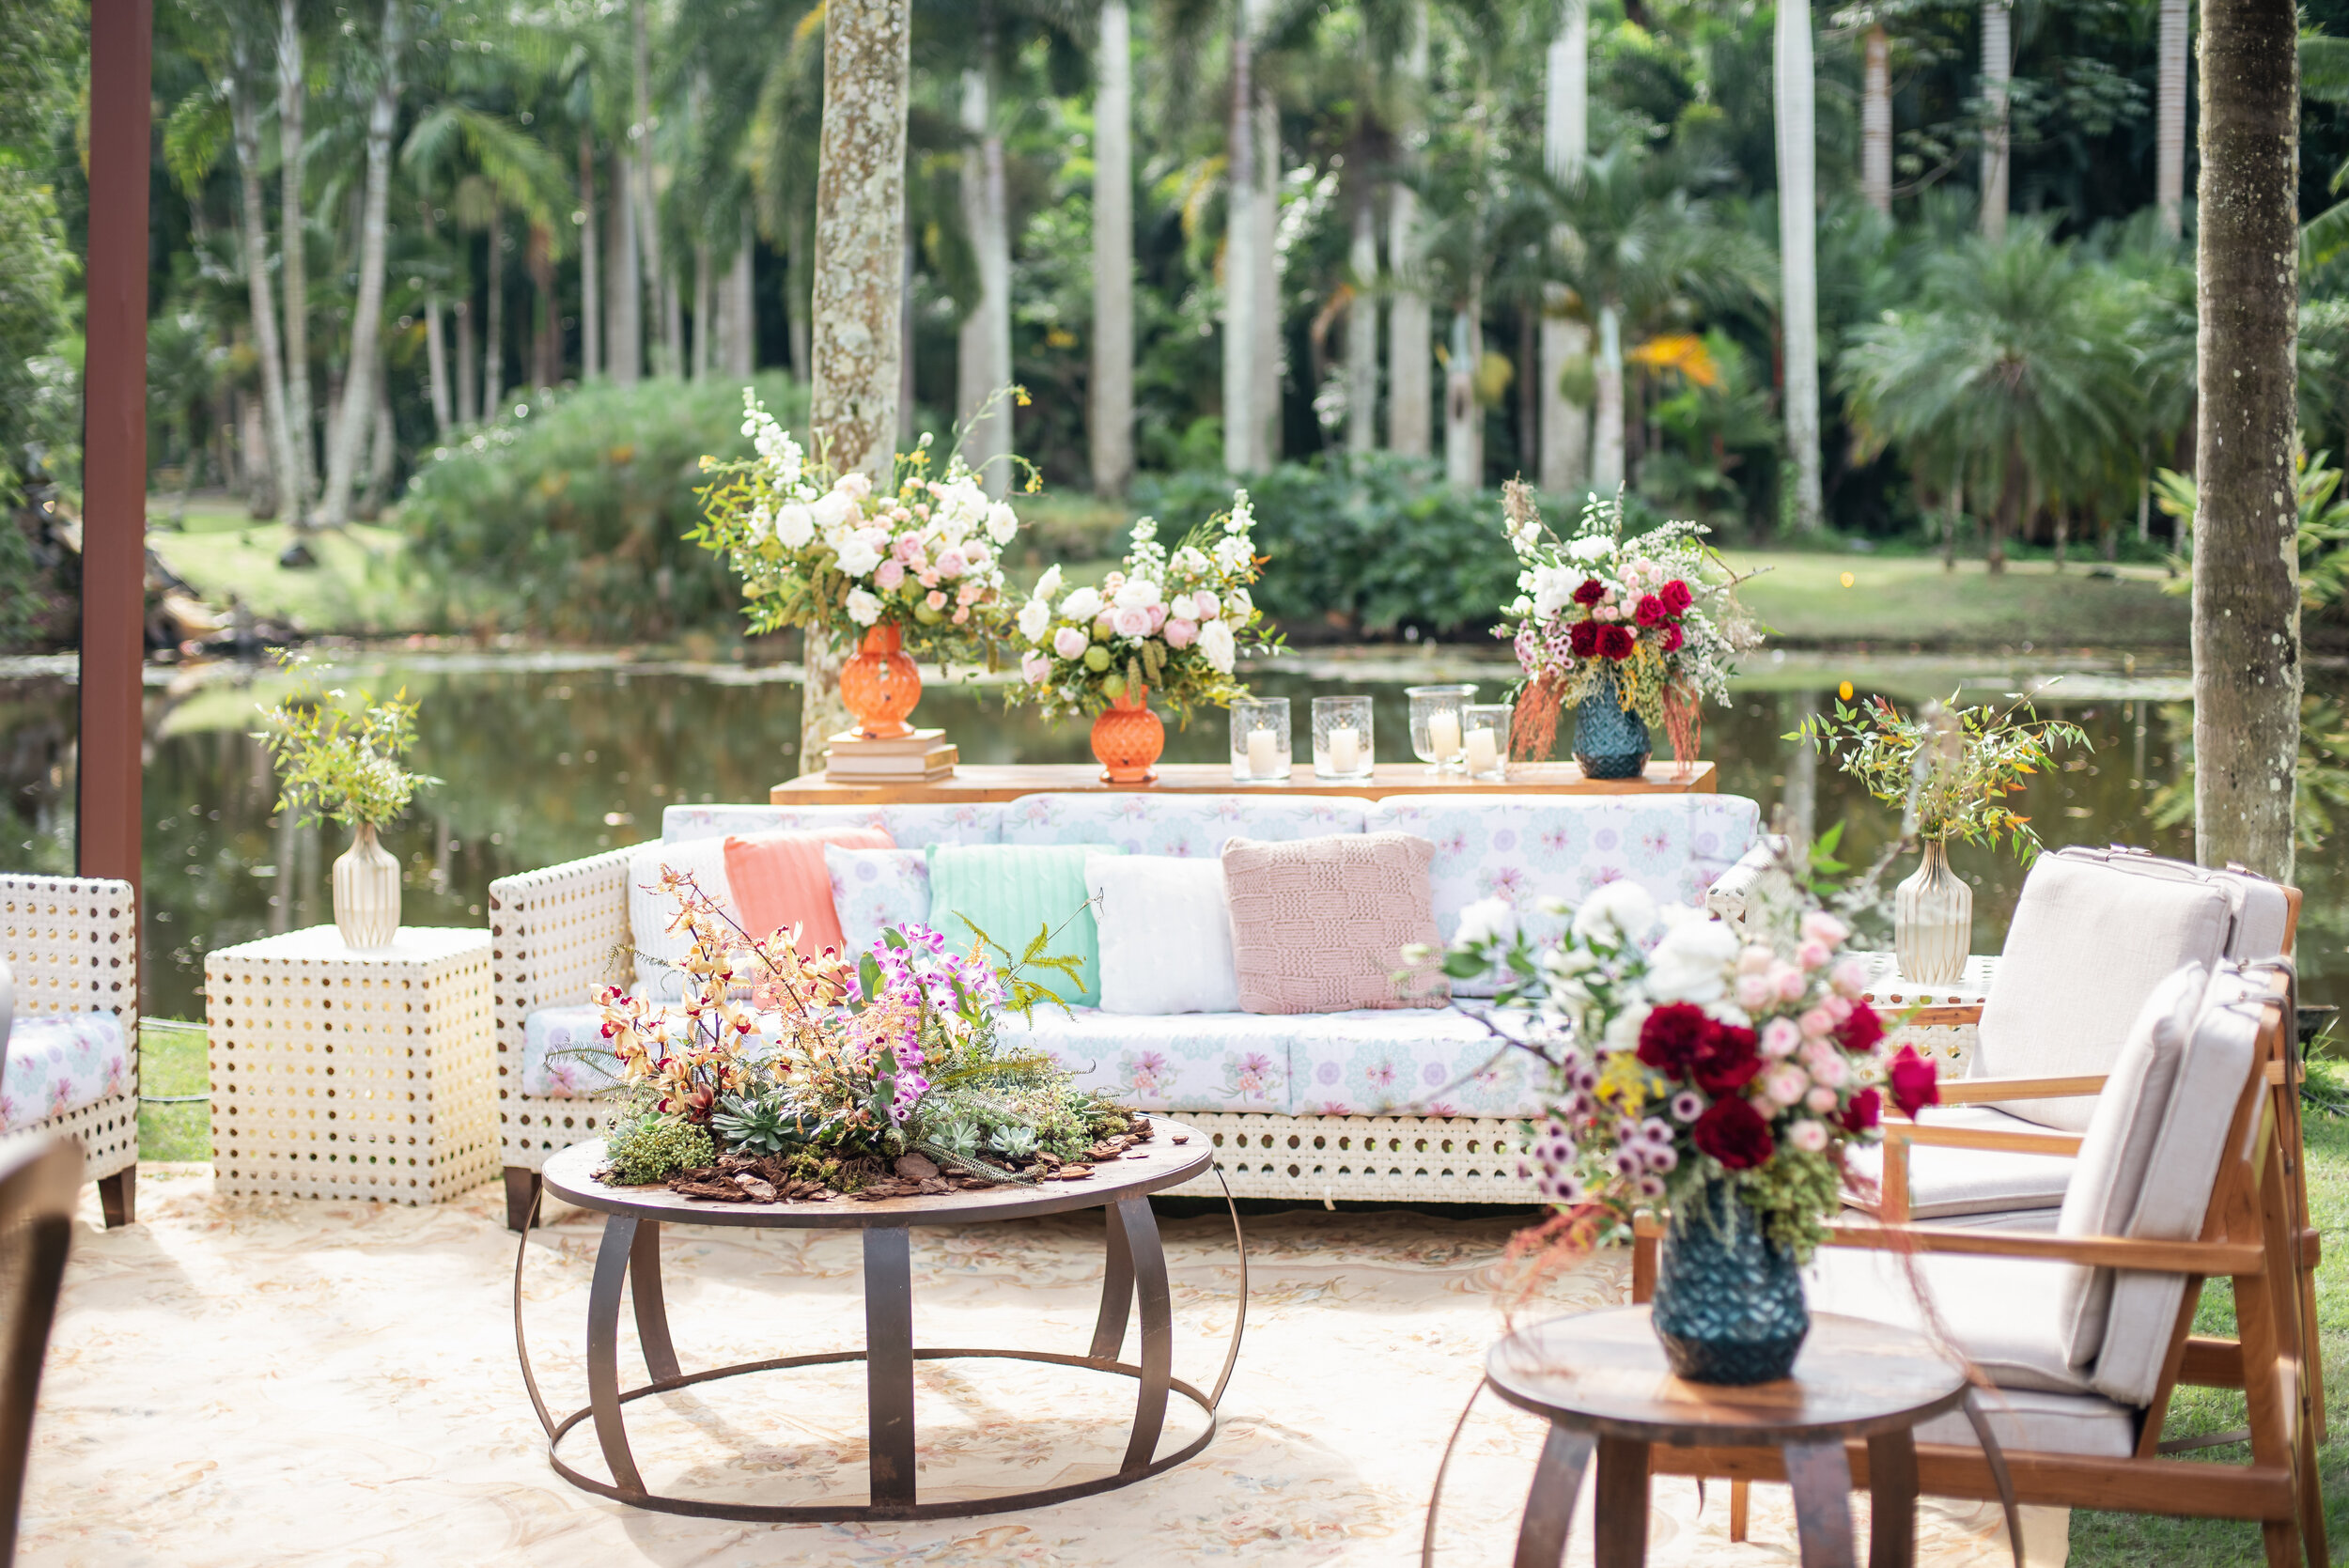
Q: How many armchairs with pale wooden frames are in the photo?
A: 2